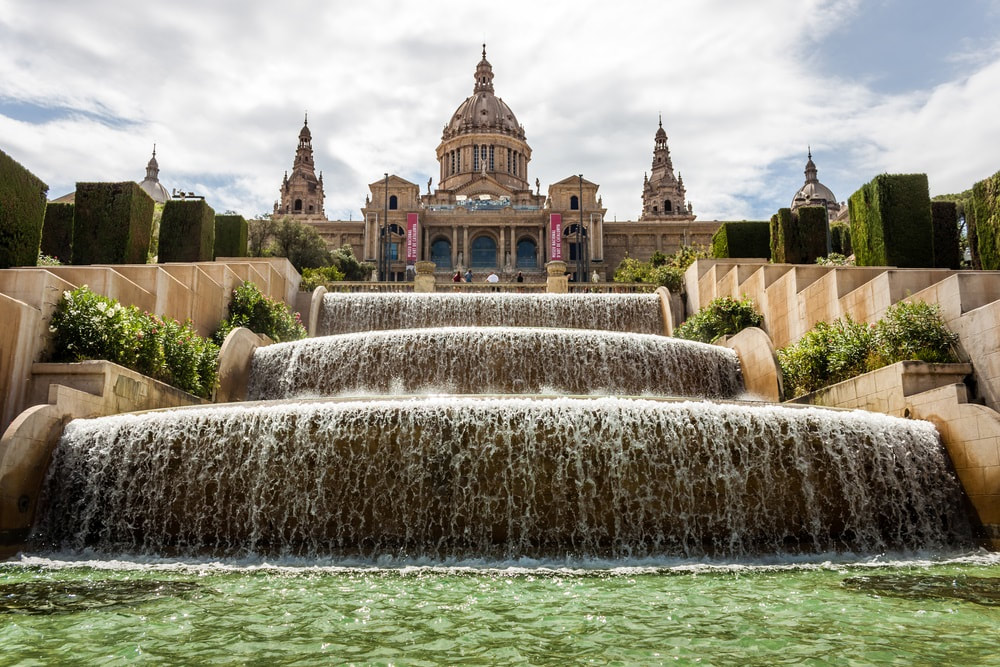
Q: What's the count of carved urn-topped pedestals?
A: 2